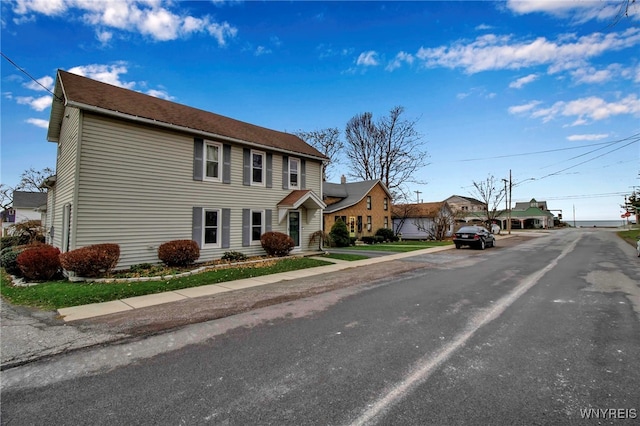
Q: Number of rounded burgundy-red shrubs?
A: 4